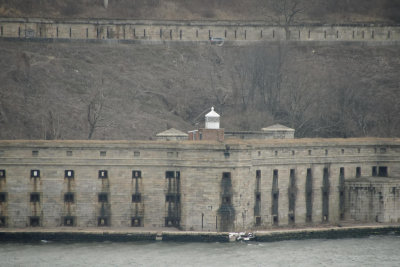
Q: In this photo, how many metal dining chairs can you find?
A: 0